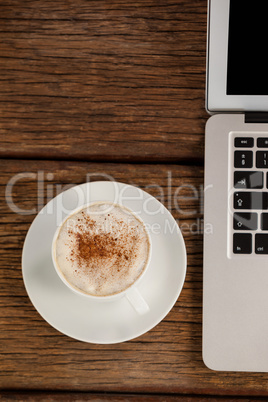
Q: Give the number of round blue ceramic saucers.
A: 0